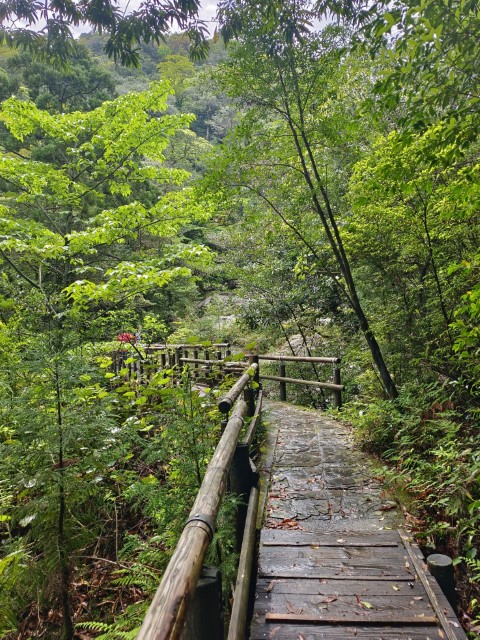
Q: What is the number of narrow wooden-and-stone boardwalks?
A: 1